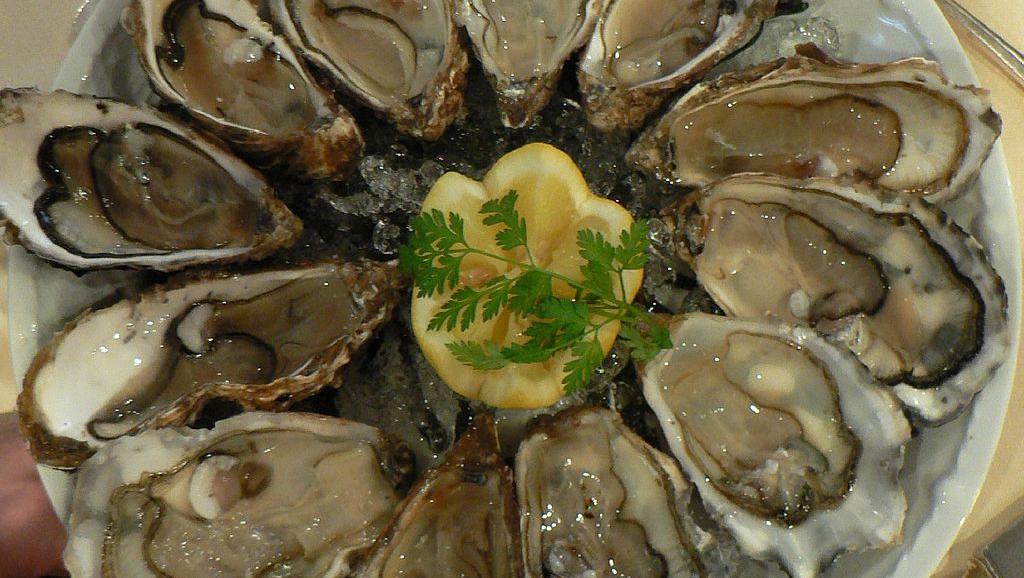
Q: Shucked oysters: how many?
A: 12